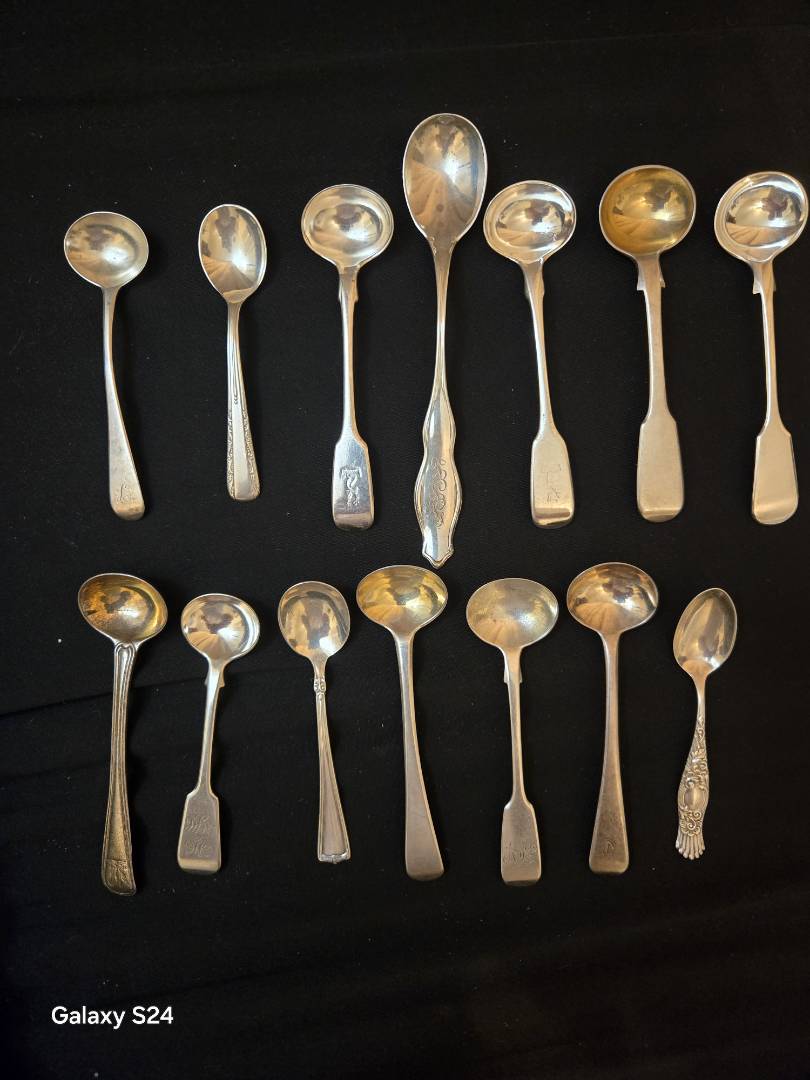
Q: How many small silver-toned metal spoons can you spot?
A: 14